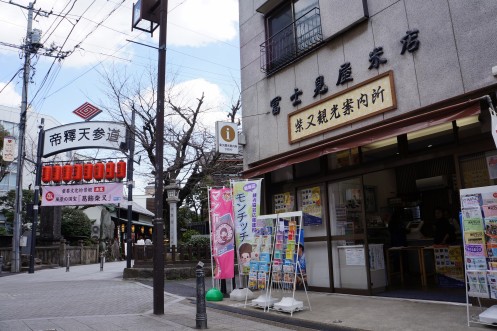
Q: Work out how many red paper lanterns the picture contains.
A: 8